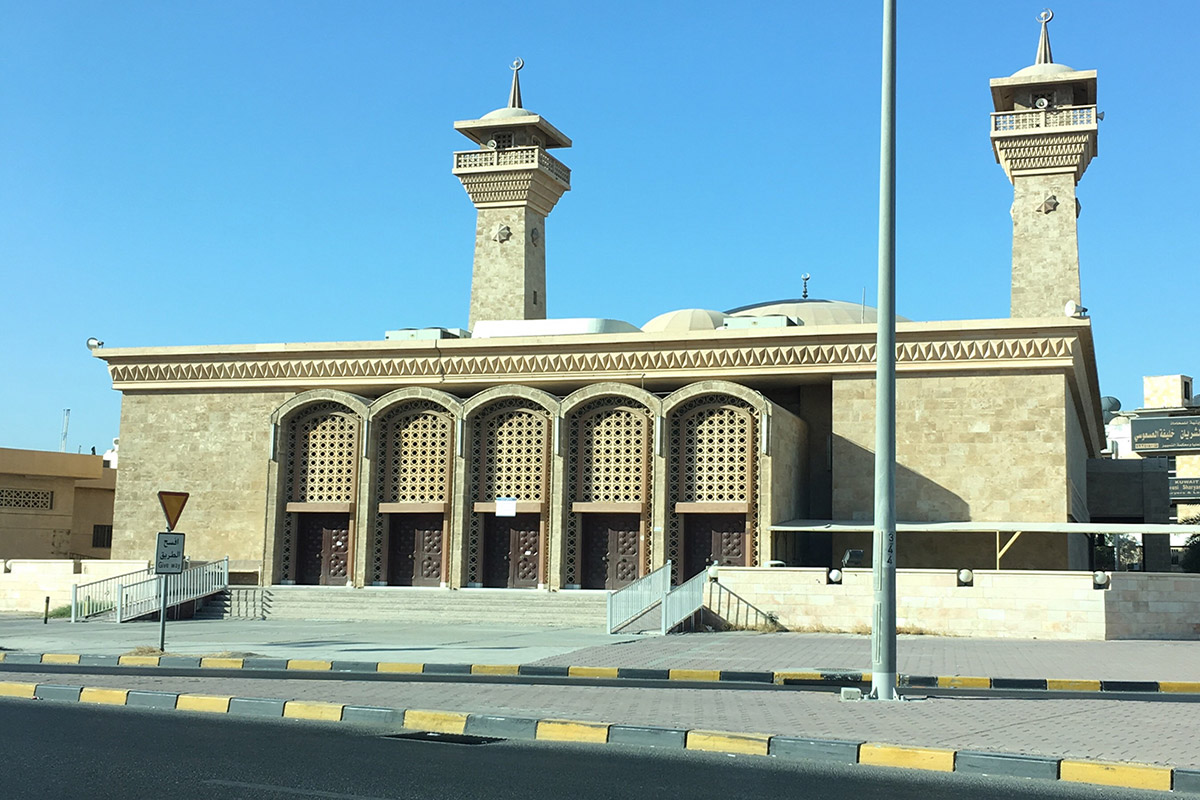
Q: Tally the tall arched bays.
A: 5